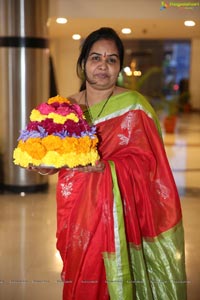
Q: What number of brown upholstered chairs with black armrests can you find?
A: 0